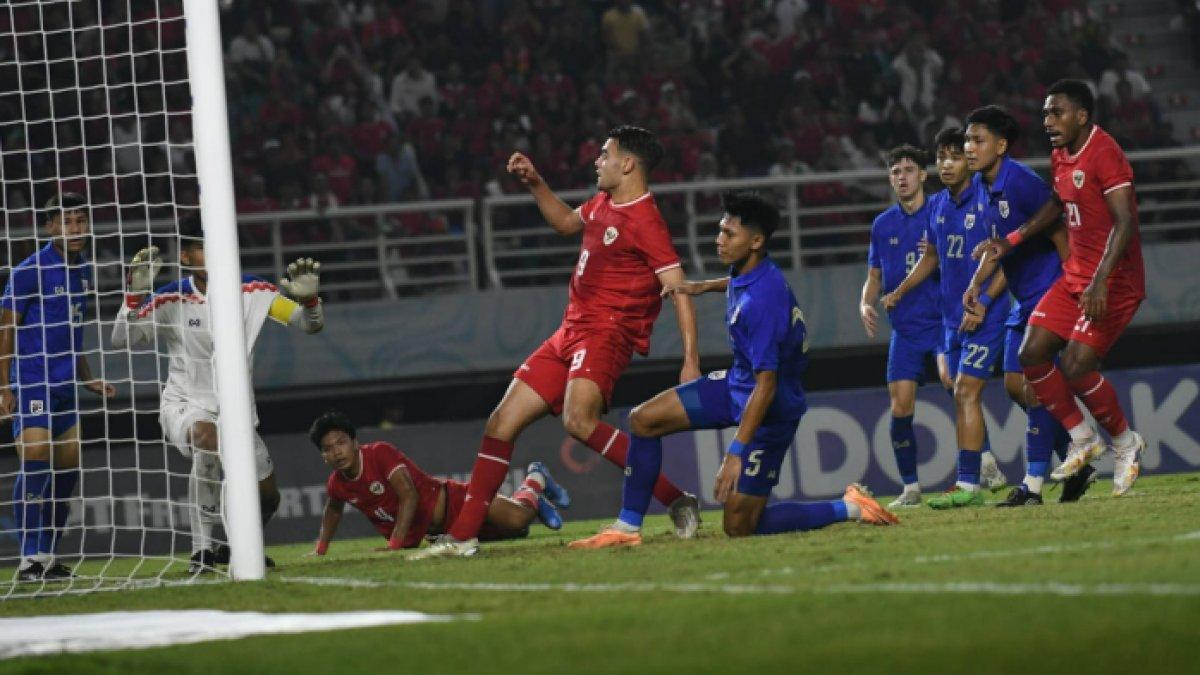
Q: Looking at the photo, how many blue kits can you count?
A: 5